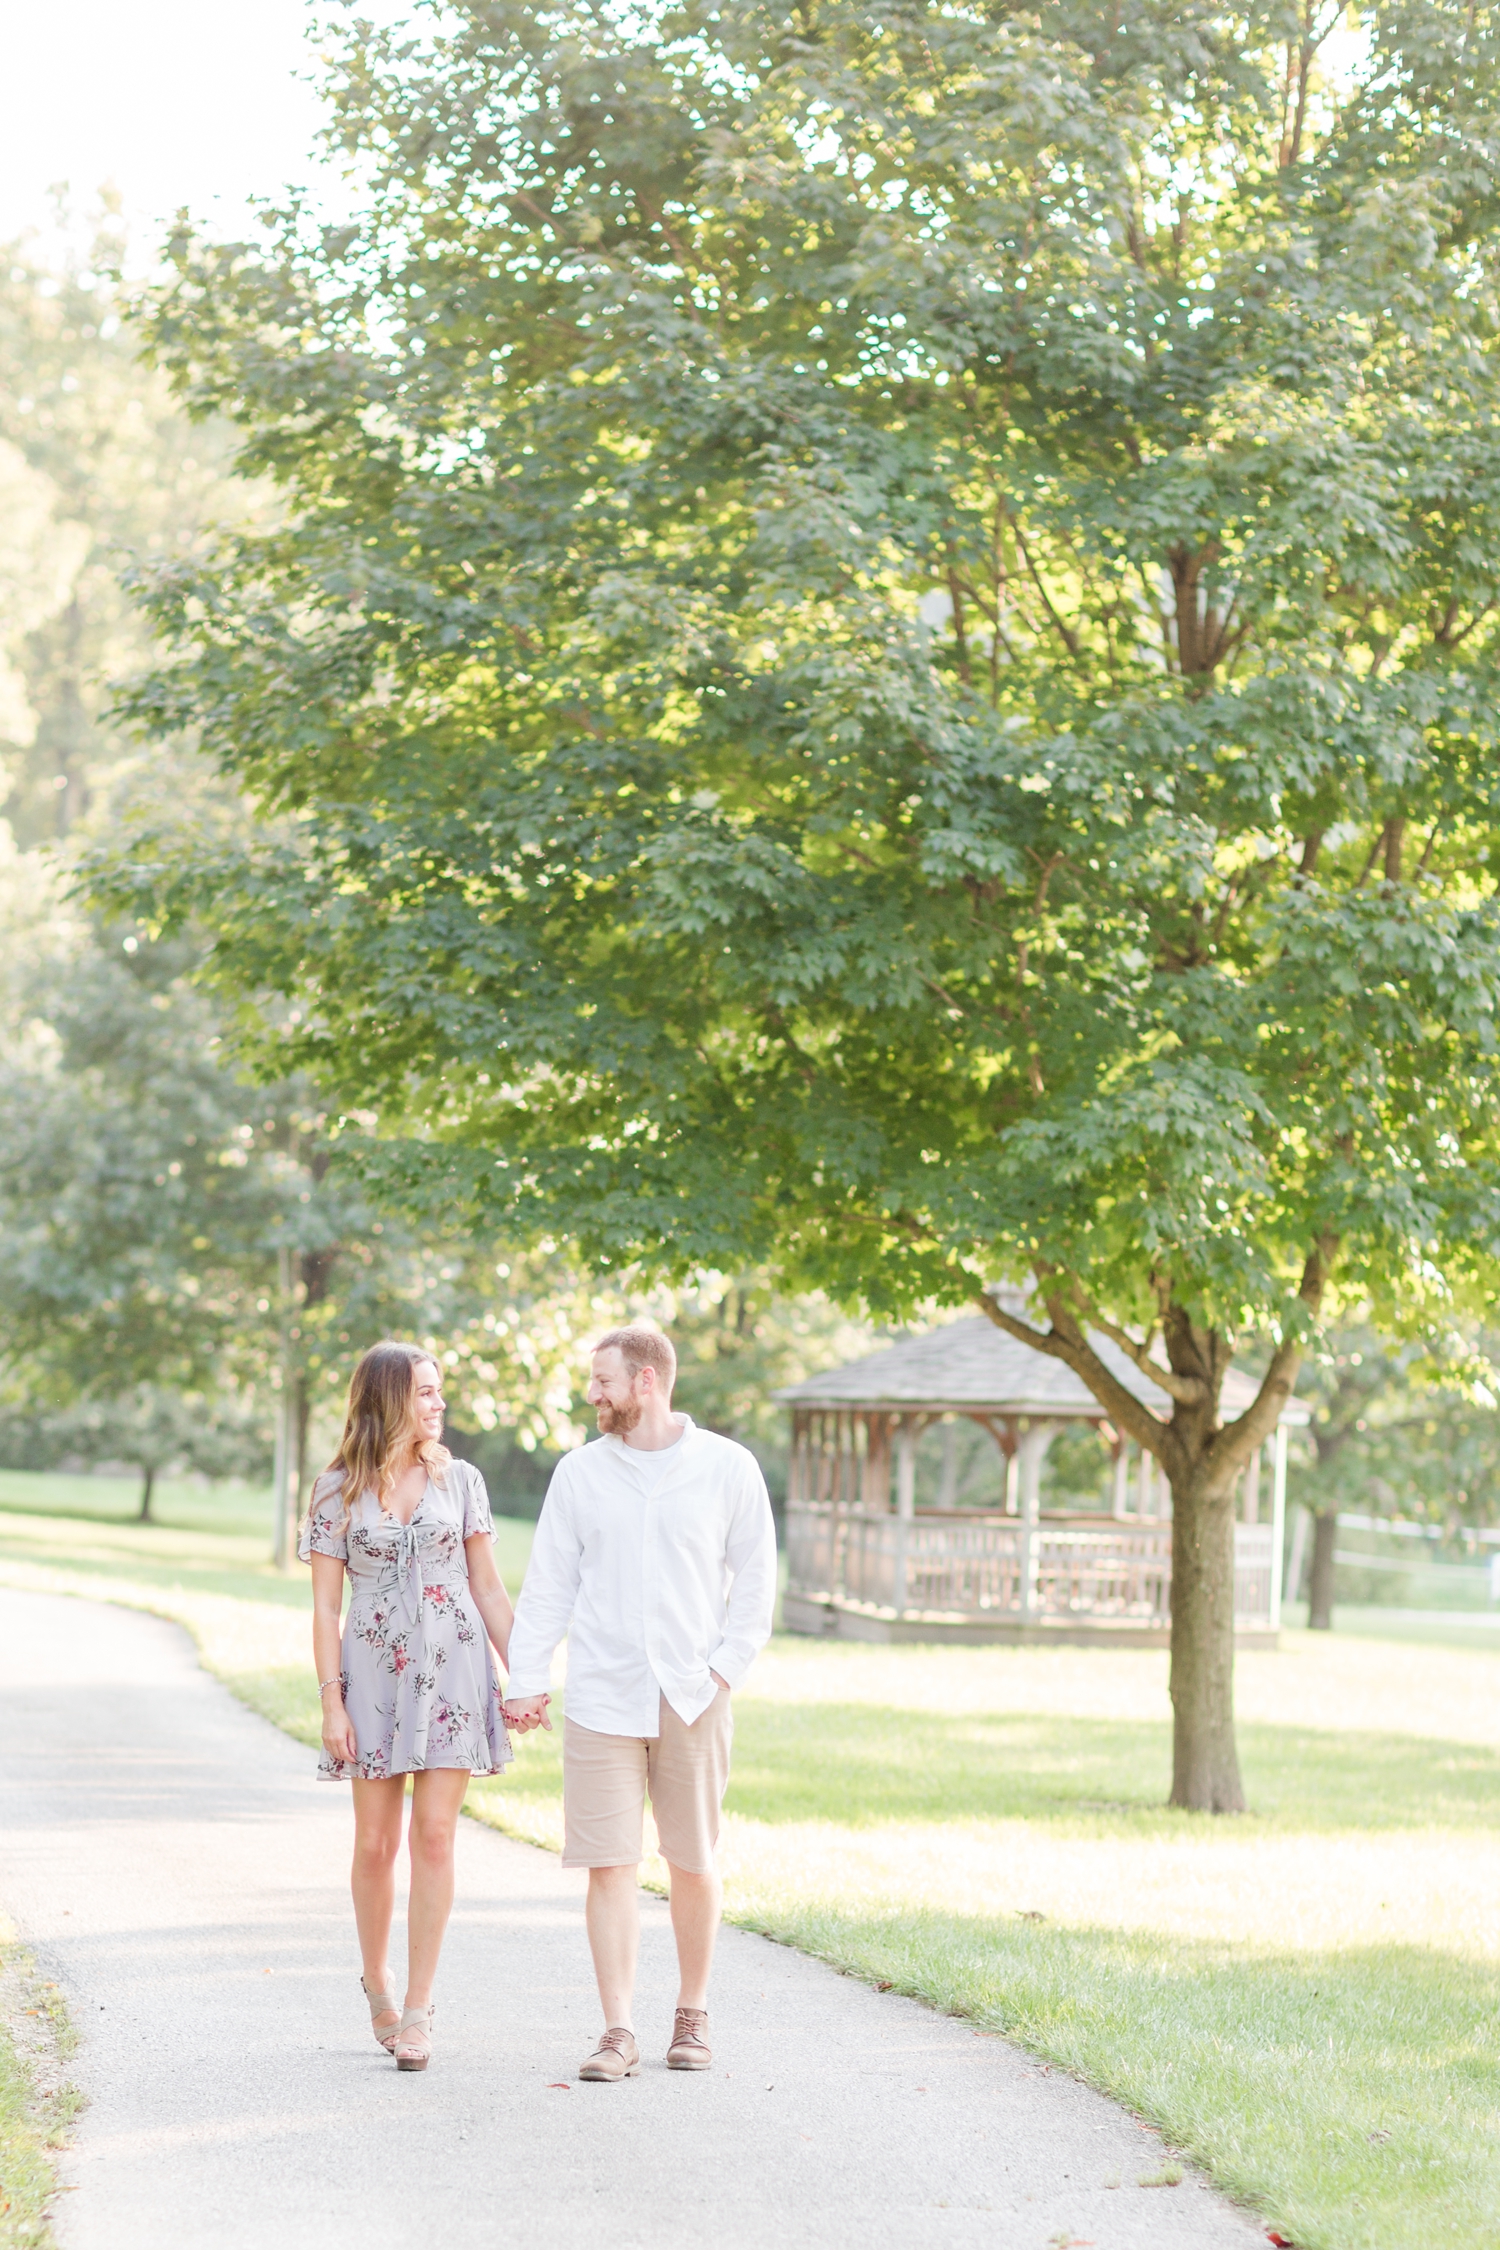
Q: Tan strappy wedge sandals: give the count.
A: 2